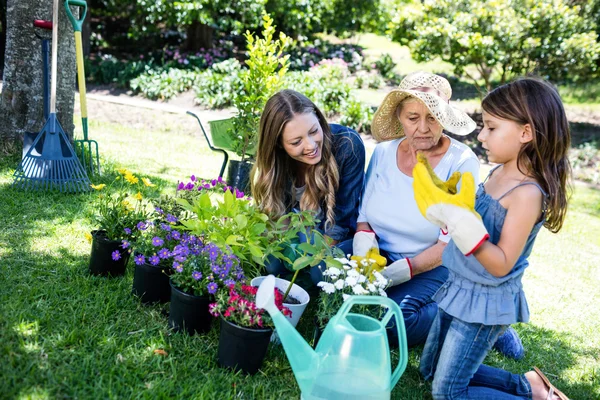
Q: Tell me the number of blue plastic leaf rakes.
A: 1